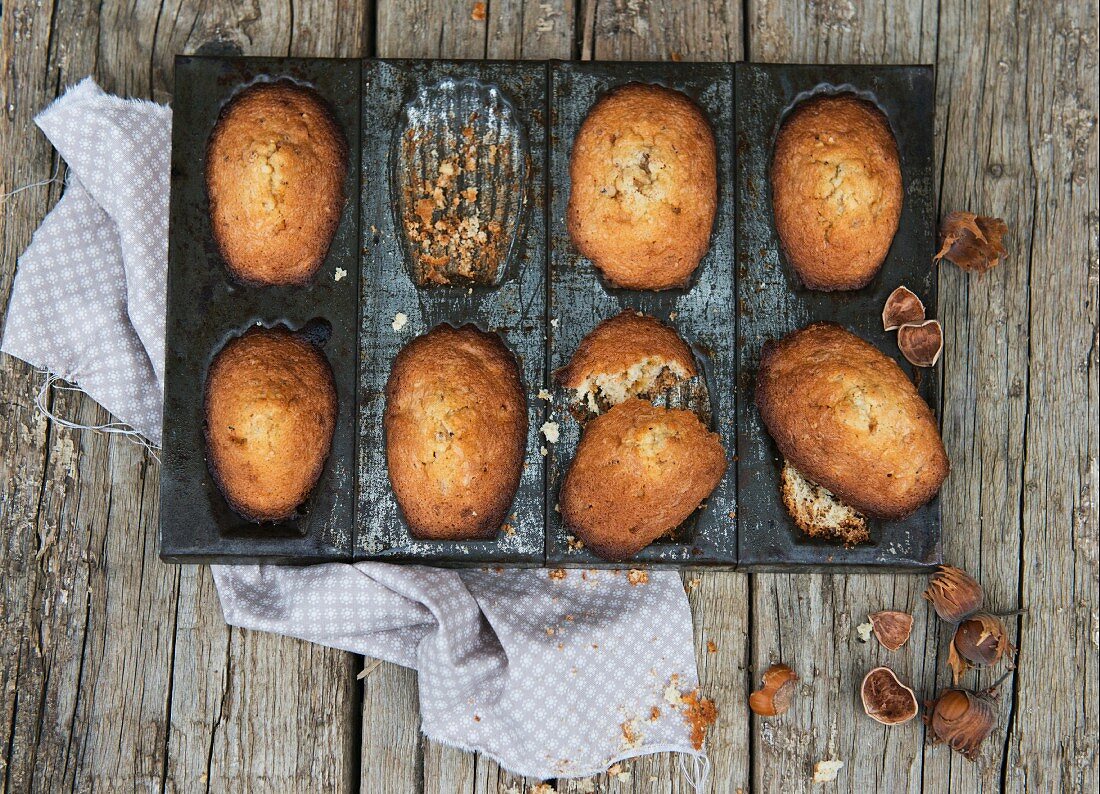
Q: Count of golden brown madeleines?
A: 7